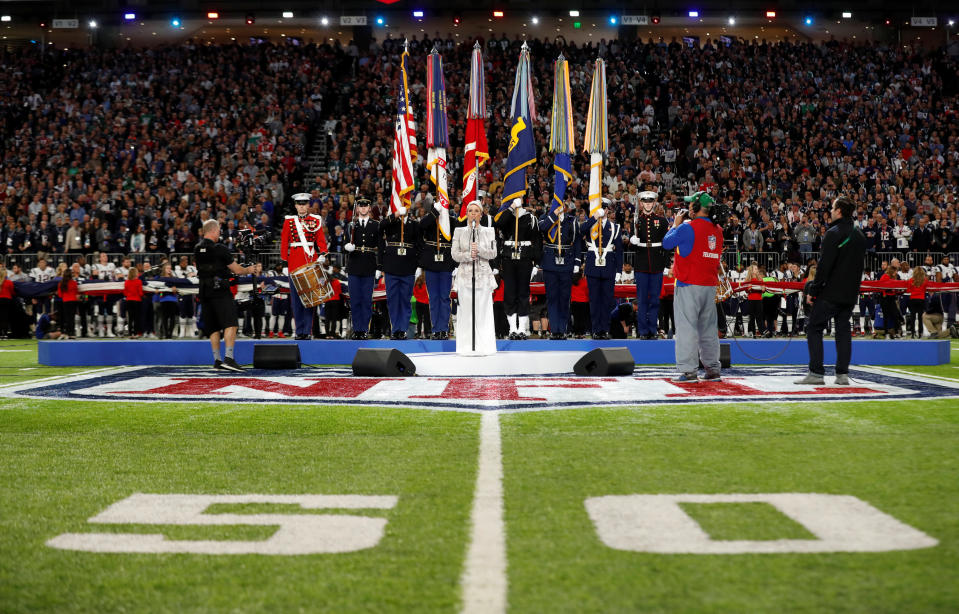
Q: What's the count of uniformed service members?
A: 9